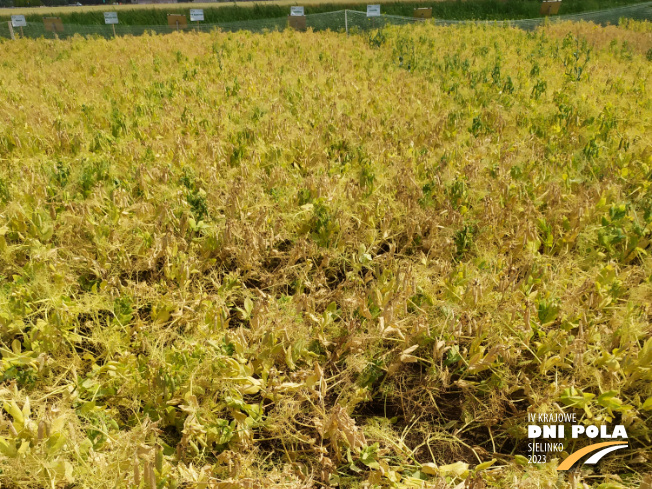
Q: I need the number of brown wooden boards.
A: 5